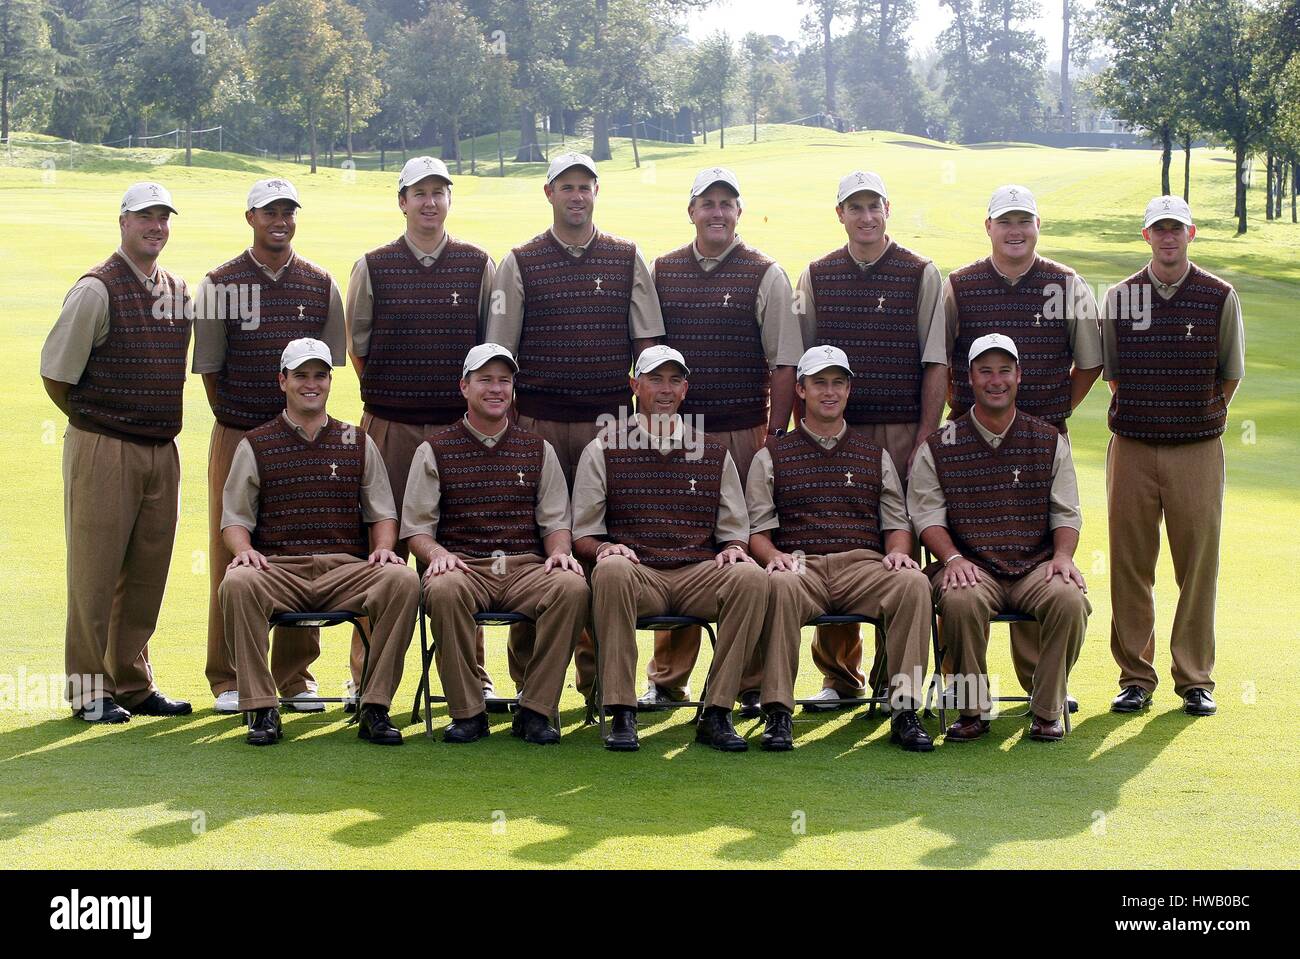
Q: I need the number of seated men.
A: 5